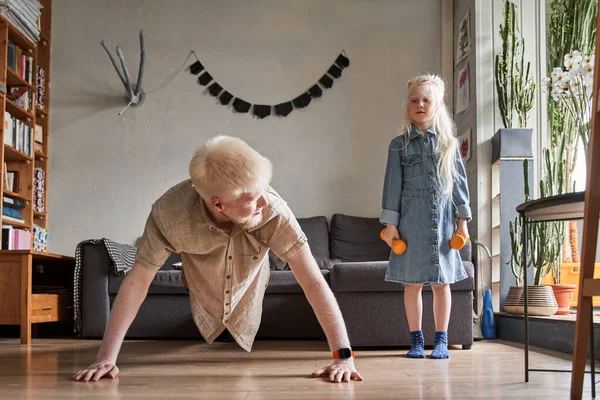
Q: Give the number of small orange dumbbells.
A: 2